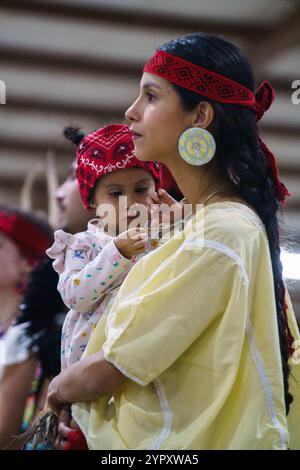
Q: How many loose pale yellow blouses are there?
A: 1